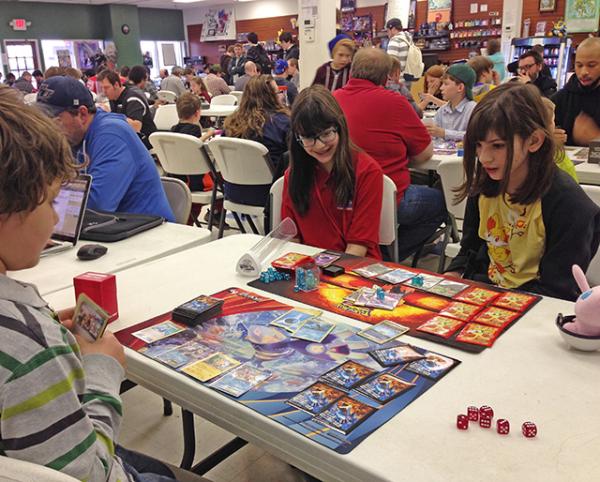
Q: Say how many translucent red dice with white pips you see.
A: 6